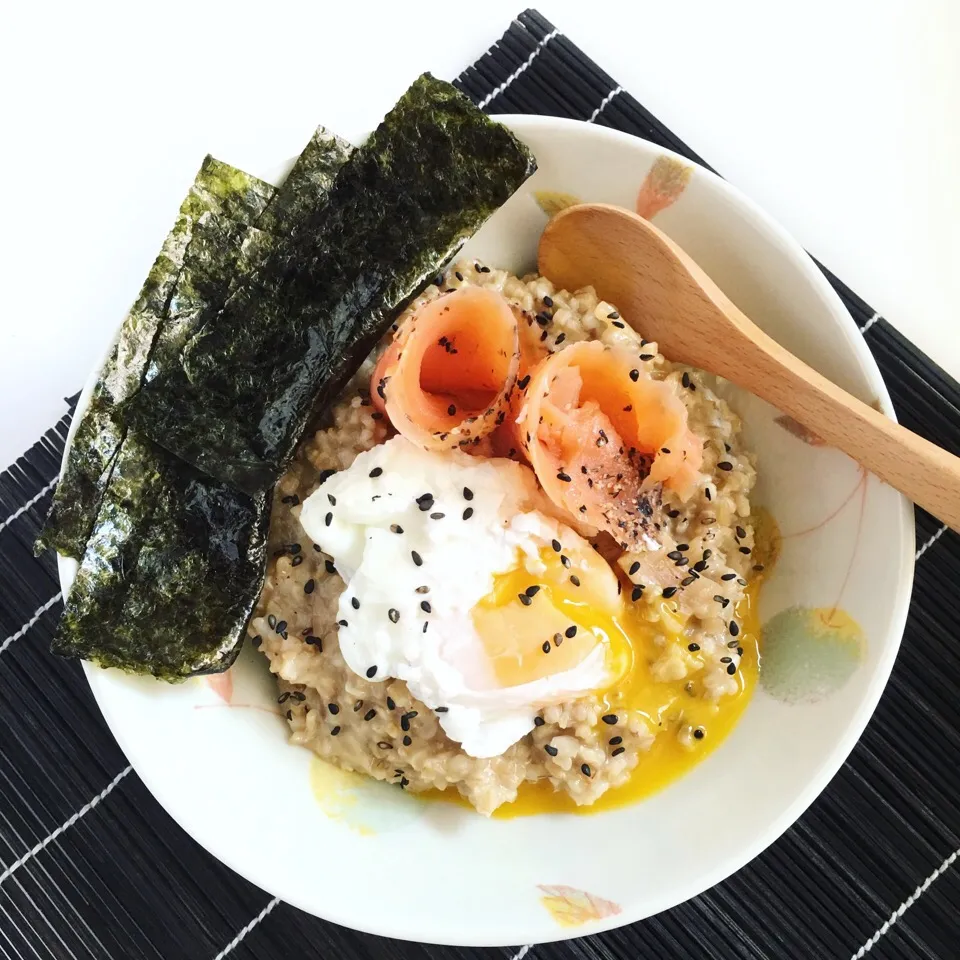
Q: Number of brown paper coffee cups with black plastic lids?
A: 0